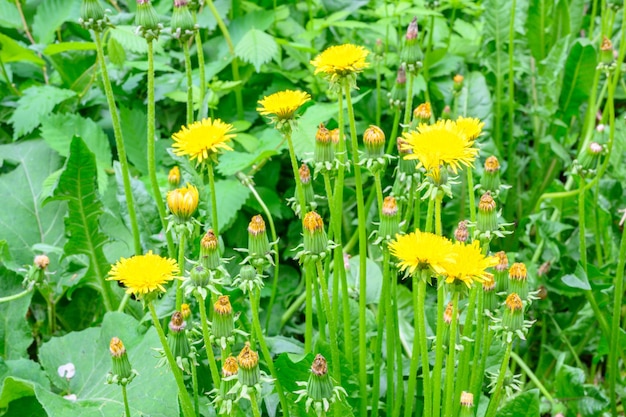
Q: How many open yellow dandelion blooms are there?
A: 8